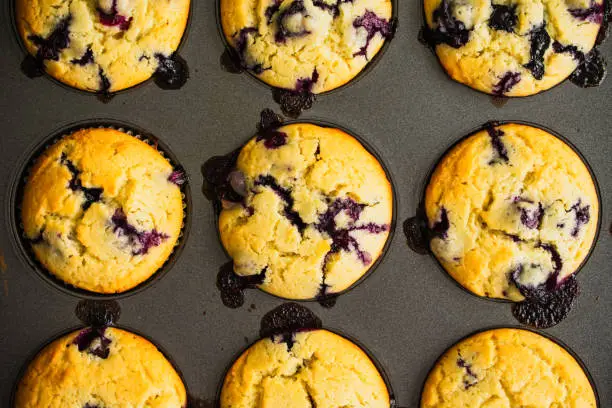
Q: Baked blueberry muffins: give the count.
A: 9